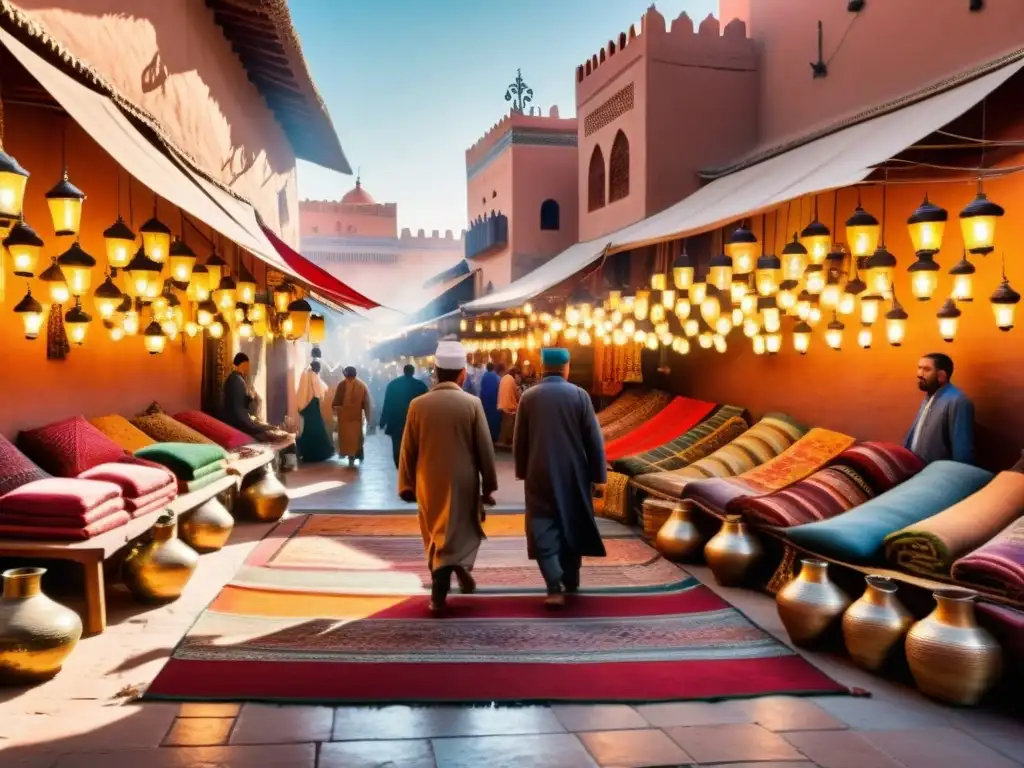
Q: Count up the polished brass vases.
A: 9